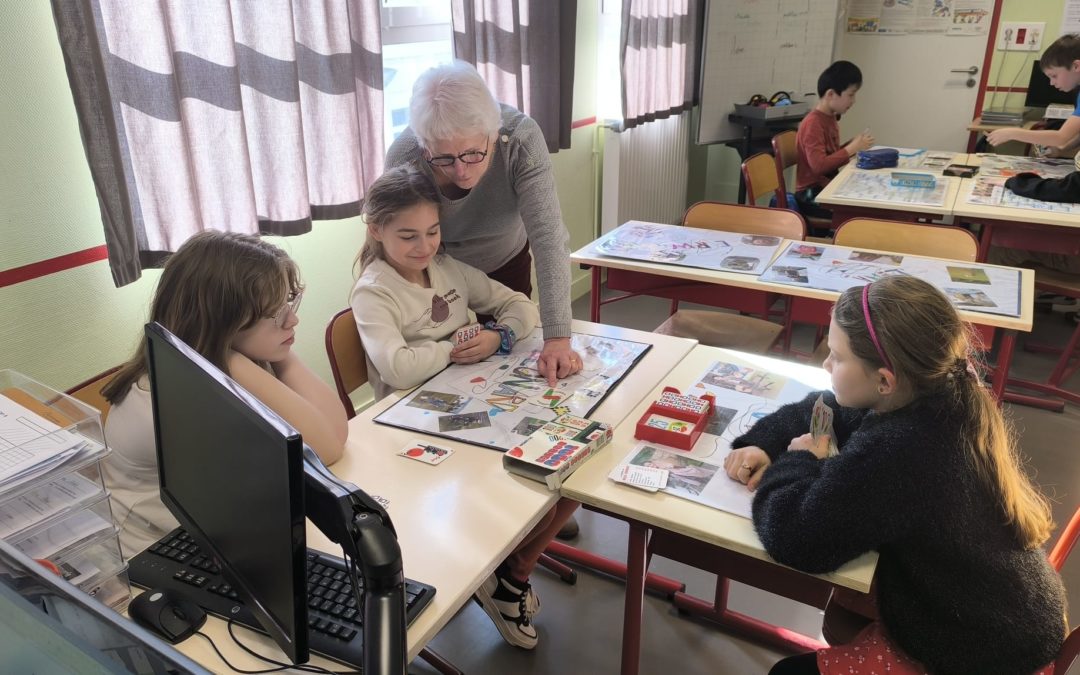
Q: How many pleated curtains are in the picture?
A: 3